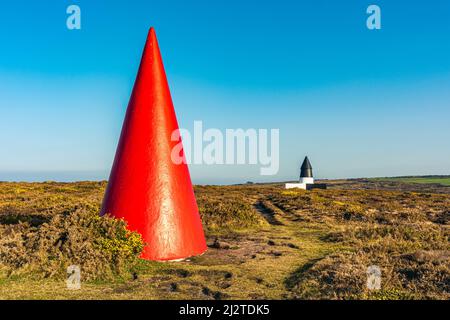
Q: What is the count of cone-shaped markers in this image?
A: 2